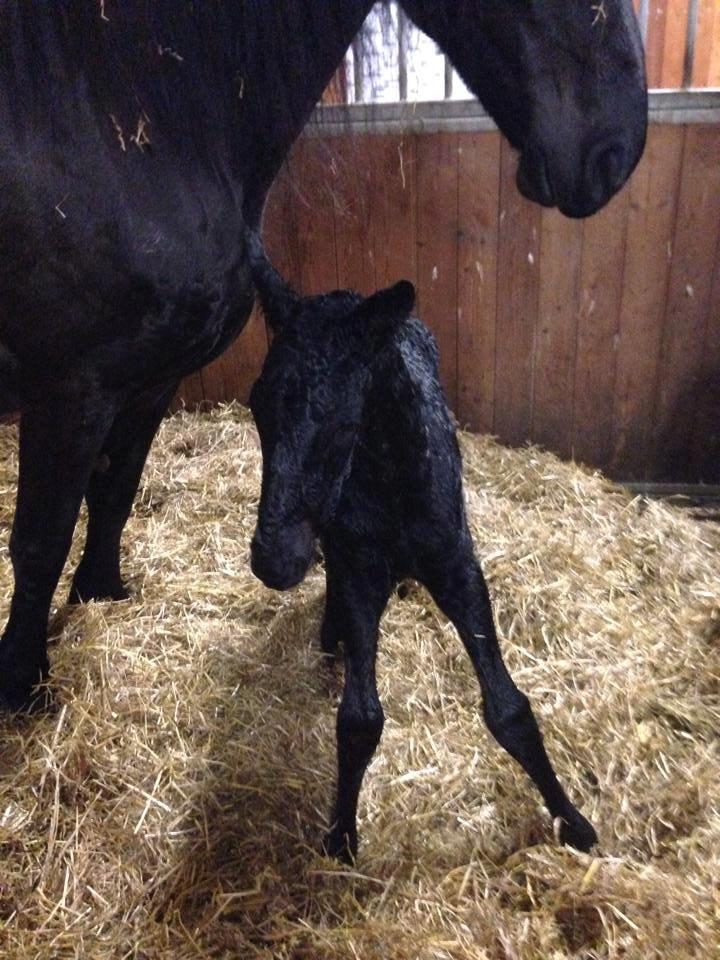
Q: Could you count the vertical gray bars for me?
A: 5